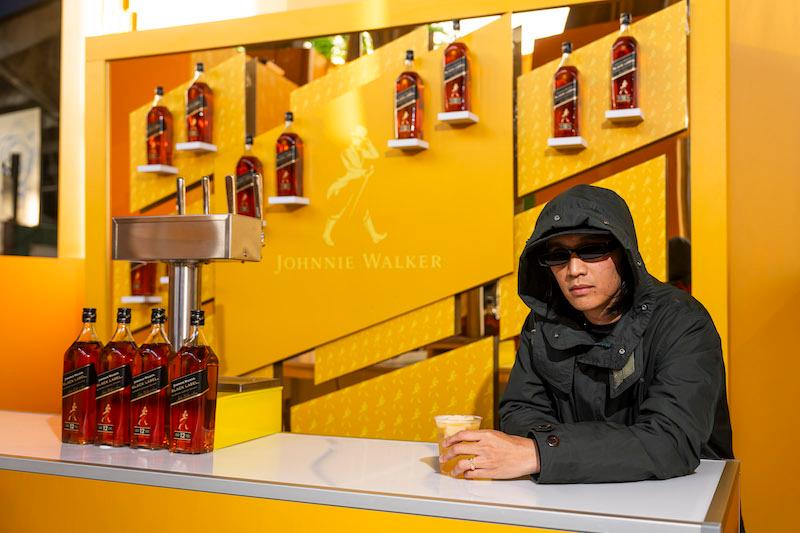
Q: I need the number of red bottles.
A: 13